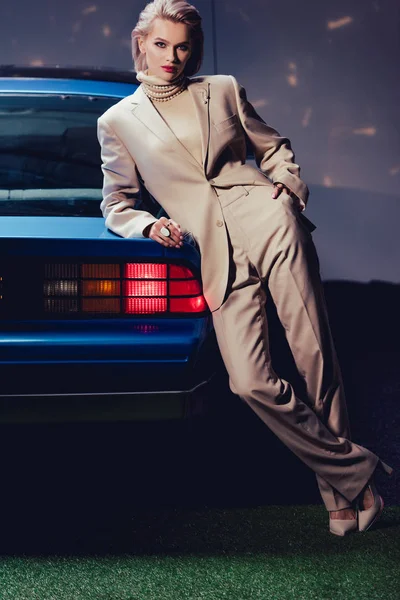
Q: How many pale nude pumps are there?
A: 2